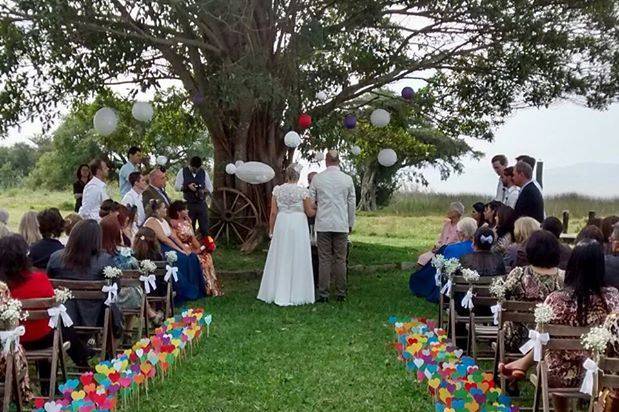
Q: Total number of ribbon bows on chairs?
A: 11